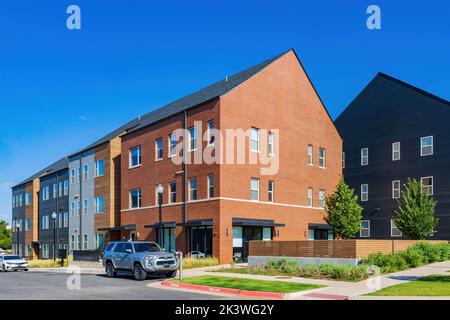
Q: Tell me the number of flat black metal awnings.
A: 5